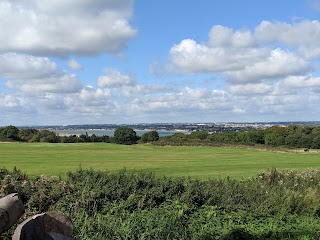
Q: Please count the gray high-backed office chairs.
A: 0